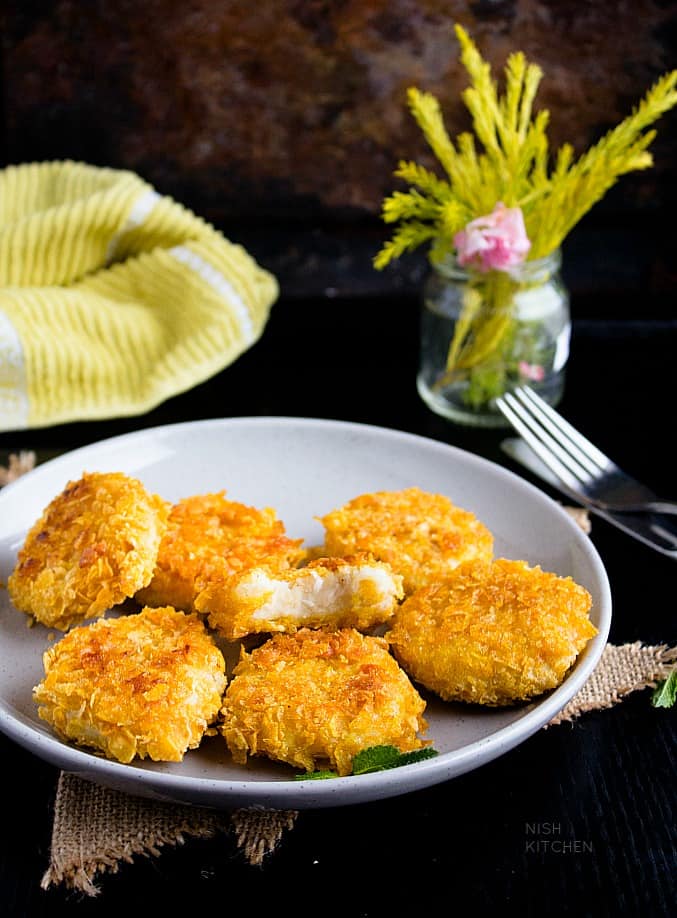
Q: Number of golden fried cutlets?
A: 7